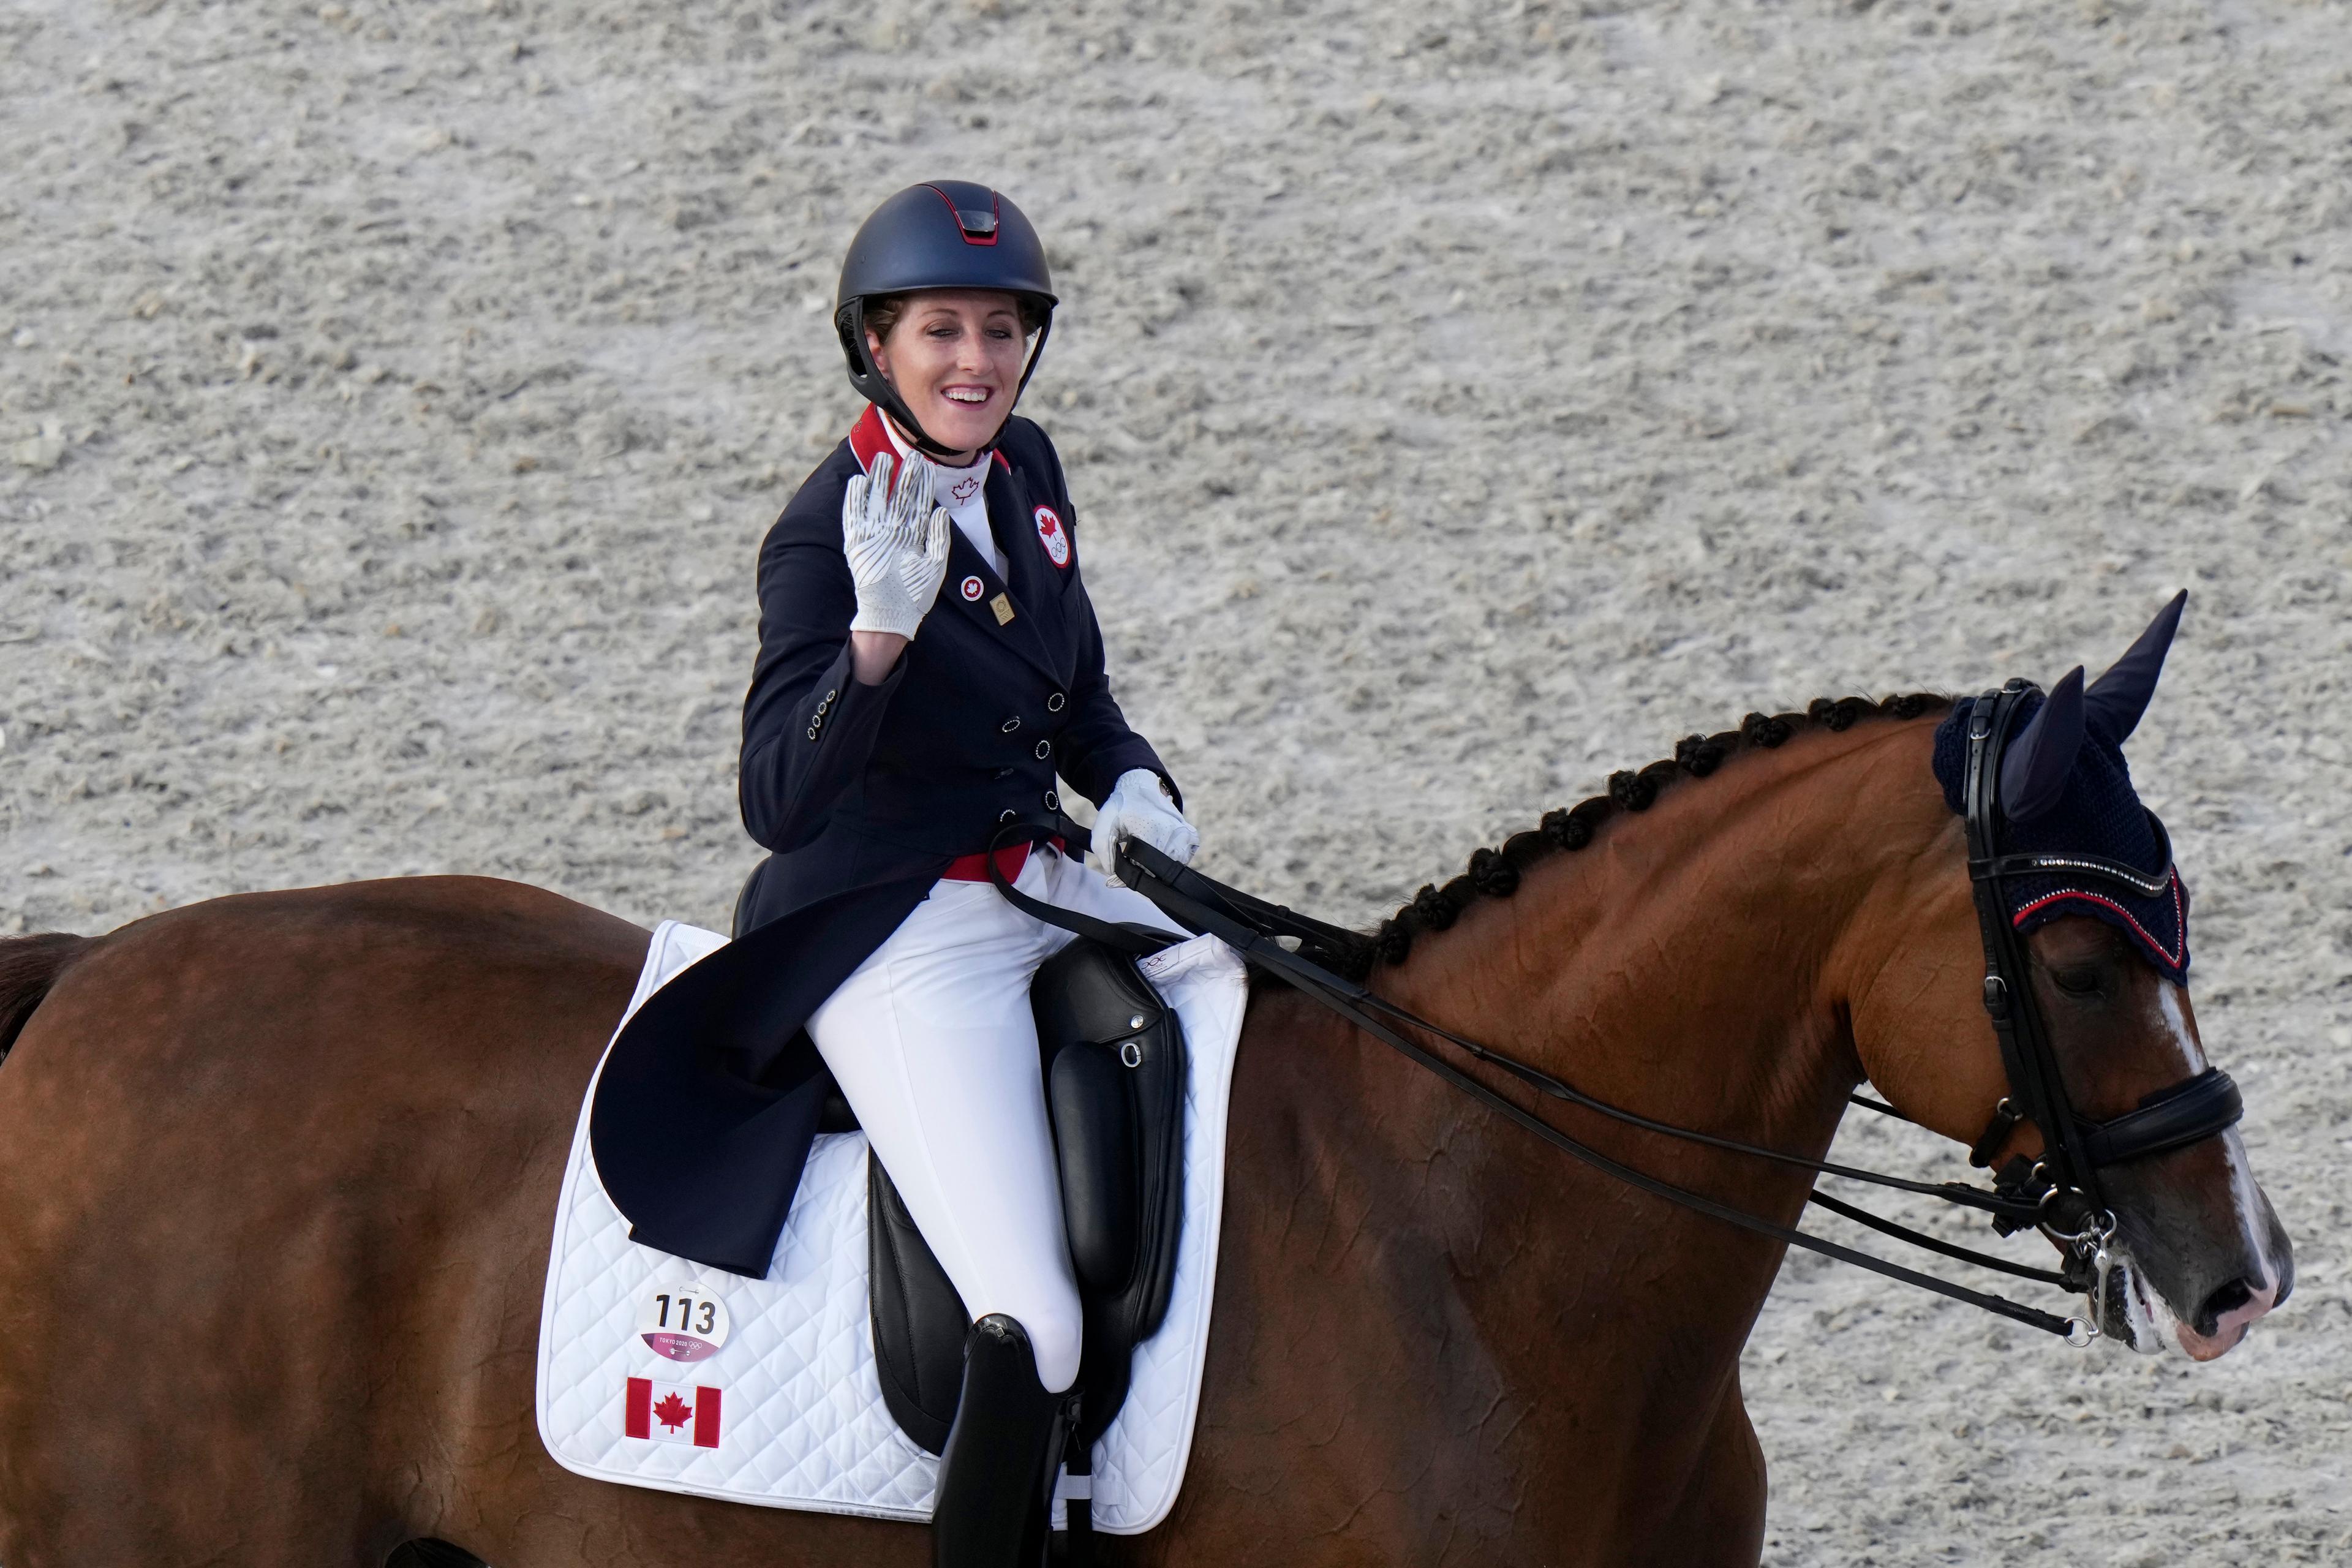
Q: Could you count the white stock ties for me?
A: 1